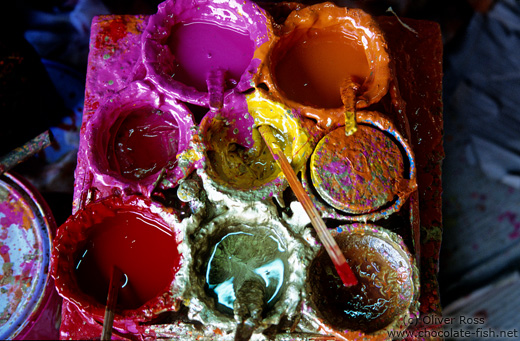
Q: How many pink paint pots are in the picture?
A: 2